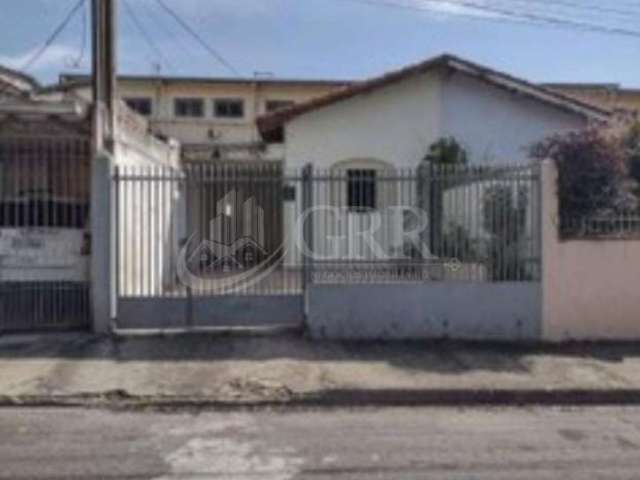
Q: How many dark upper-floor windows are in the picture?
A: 4